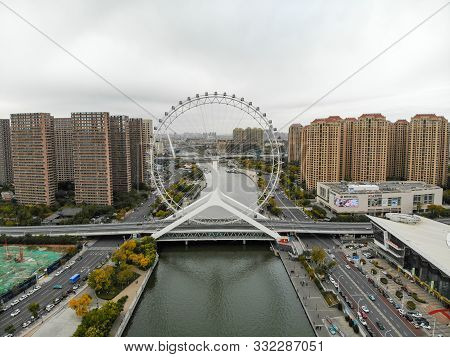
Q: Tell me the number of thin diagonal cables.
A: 2